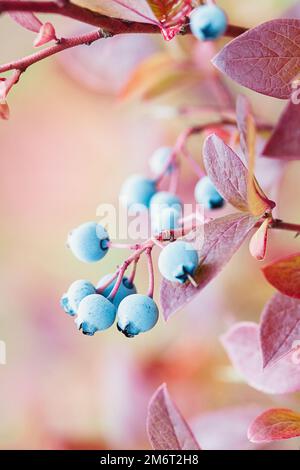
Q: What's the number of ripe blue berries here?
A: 11